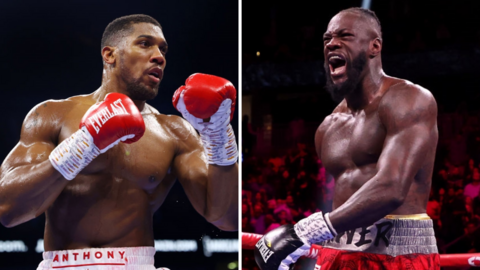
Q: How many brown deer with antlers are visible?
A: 0